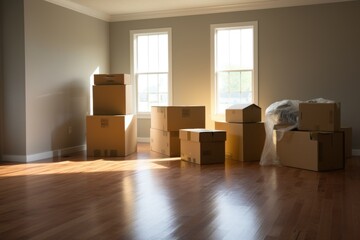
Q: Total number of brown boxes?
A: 11